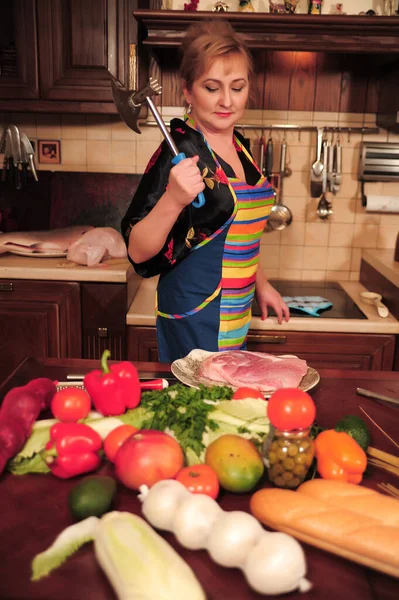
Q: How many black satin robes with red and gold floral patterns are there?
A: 1